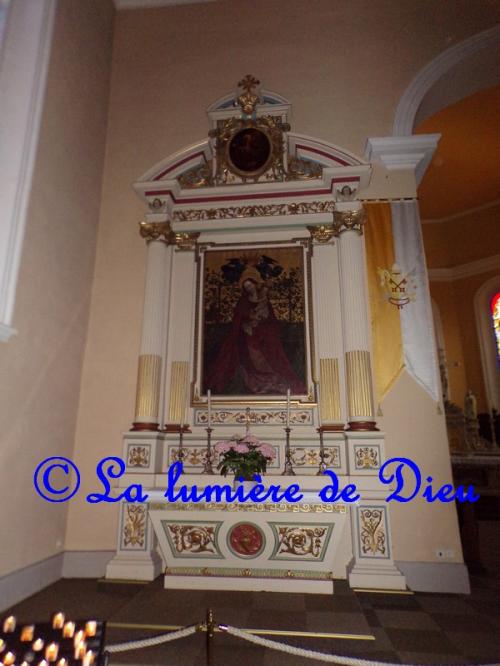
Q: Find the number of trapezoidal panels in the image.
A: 2